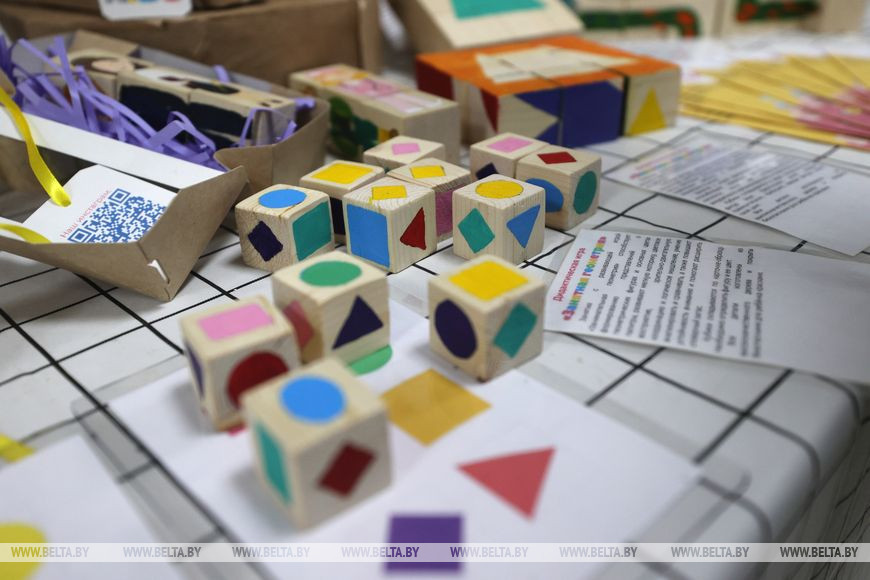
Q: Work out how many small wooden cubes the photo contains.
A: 12